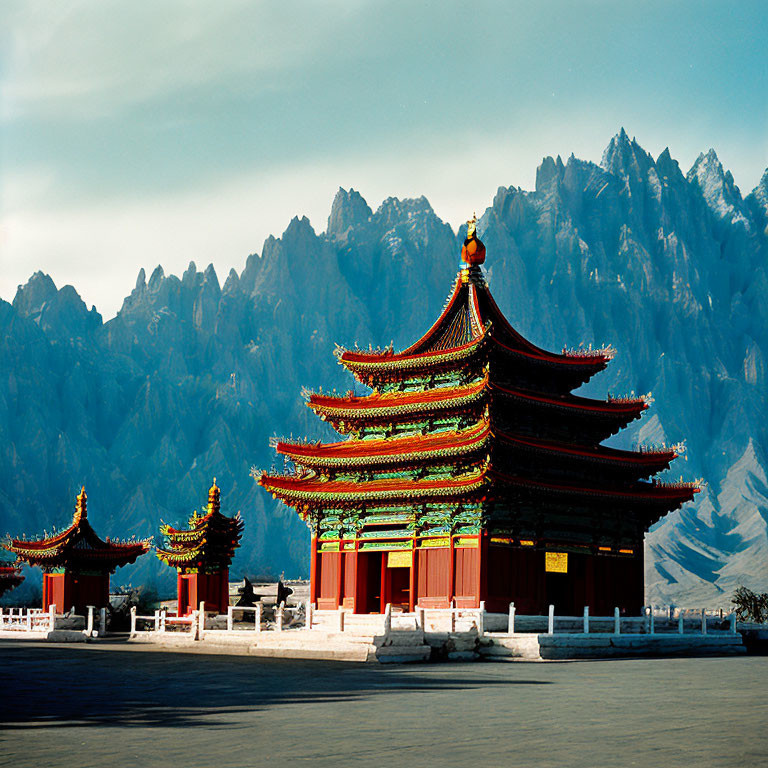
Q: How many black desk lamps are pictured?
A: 0